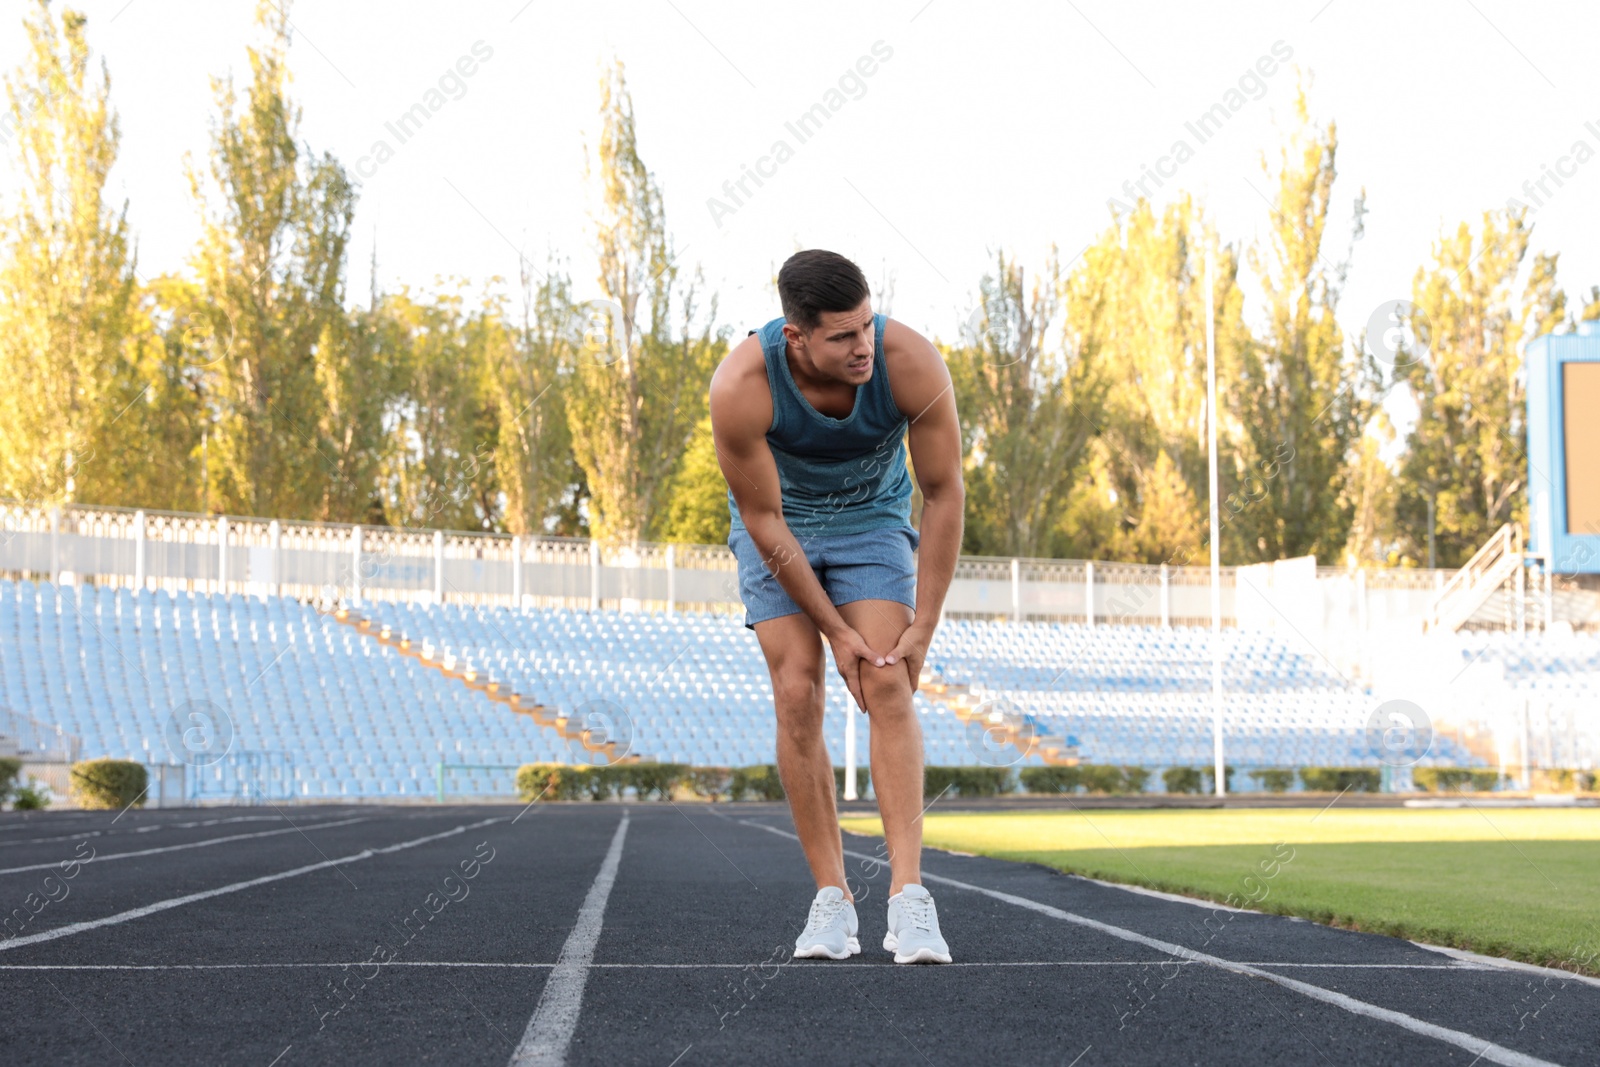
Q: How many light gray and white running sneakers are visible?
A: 2